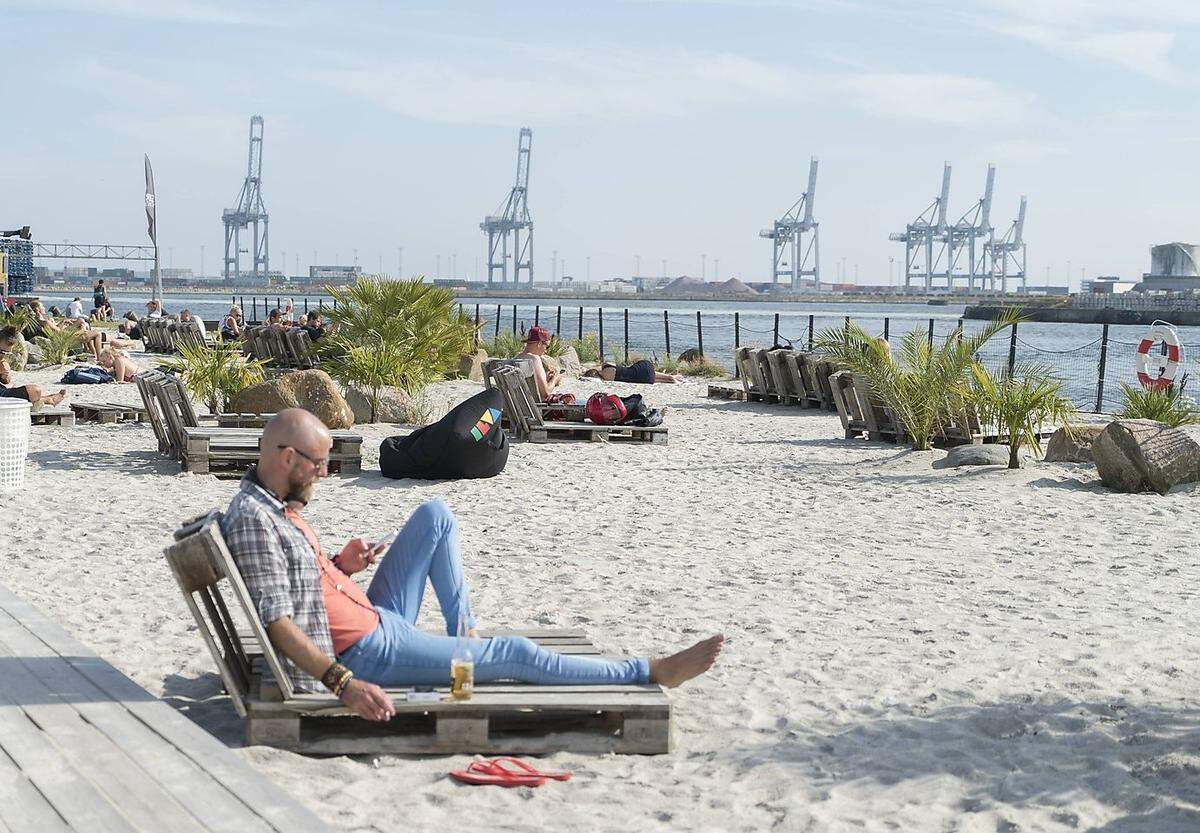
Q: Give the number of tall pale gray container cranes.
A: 6